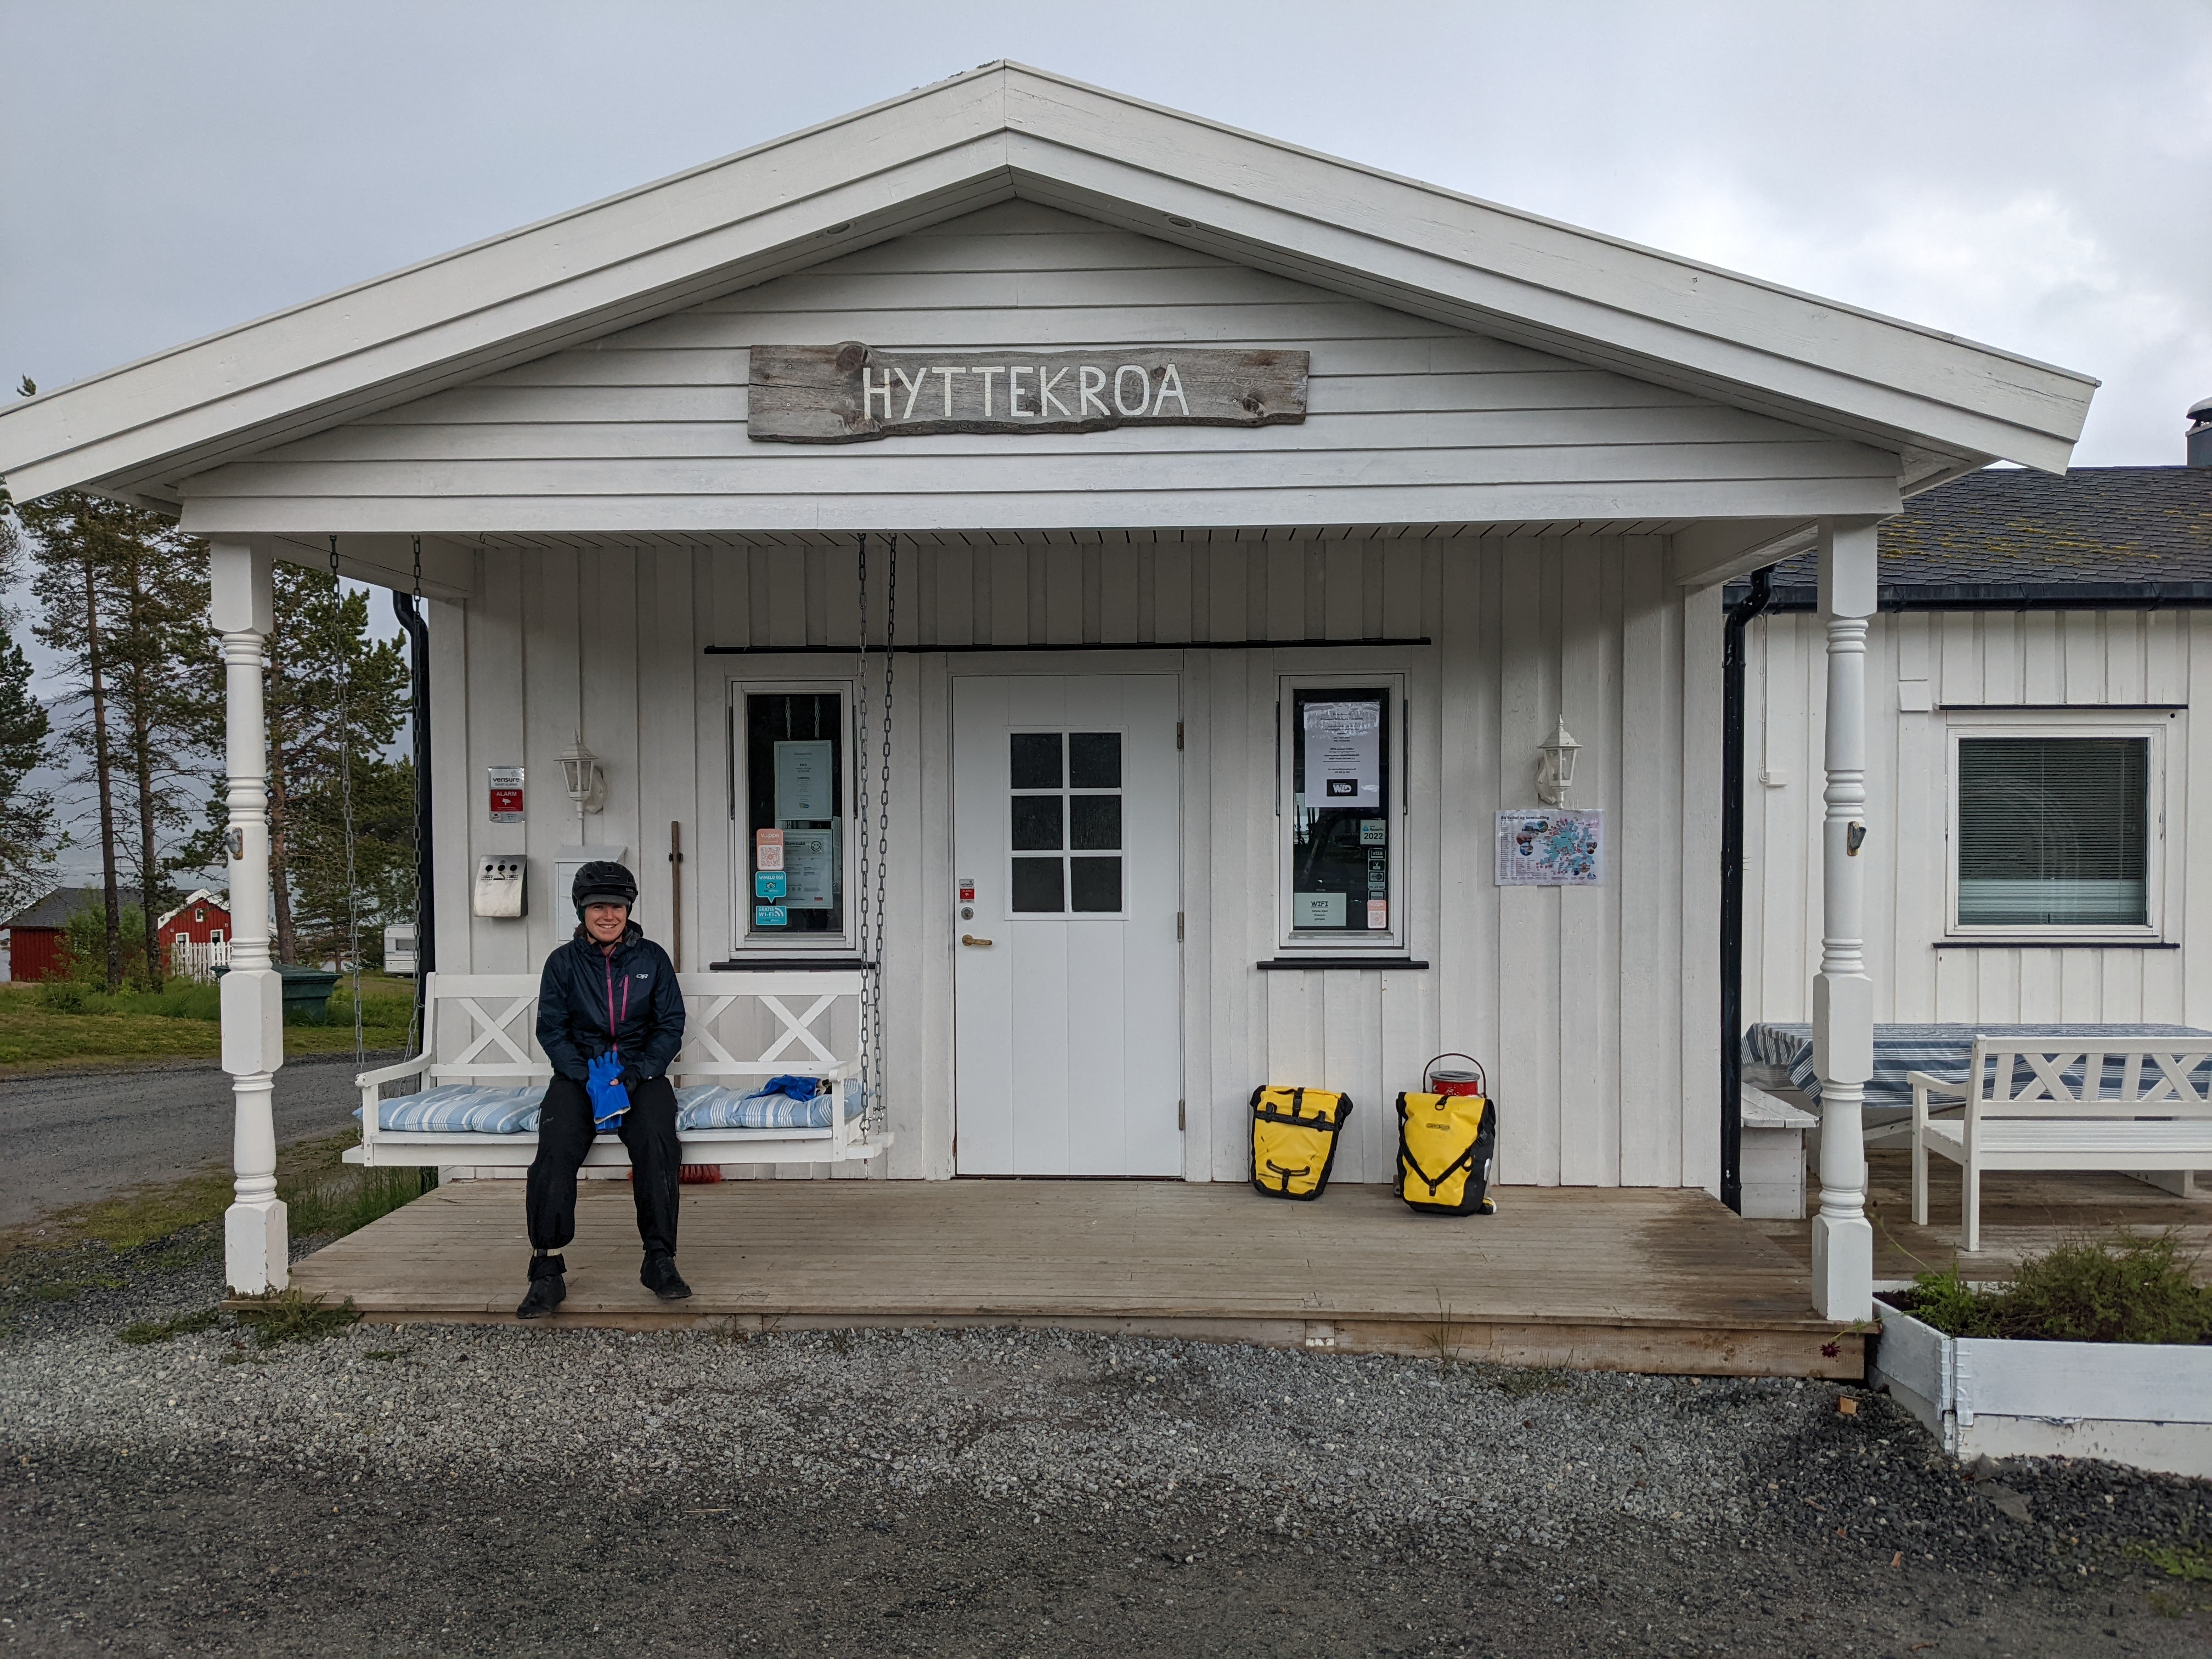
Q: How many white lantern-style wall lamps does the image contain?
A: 2